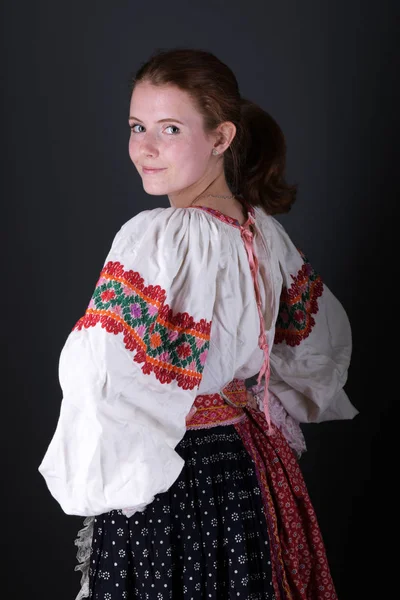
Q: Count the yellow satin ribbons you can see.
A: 0